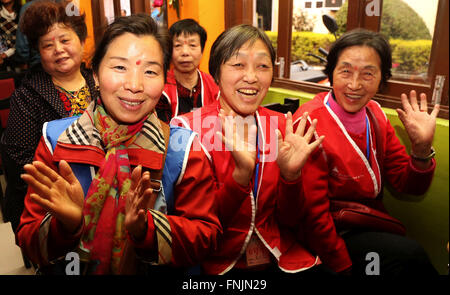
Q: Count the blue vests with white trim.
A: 1